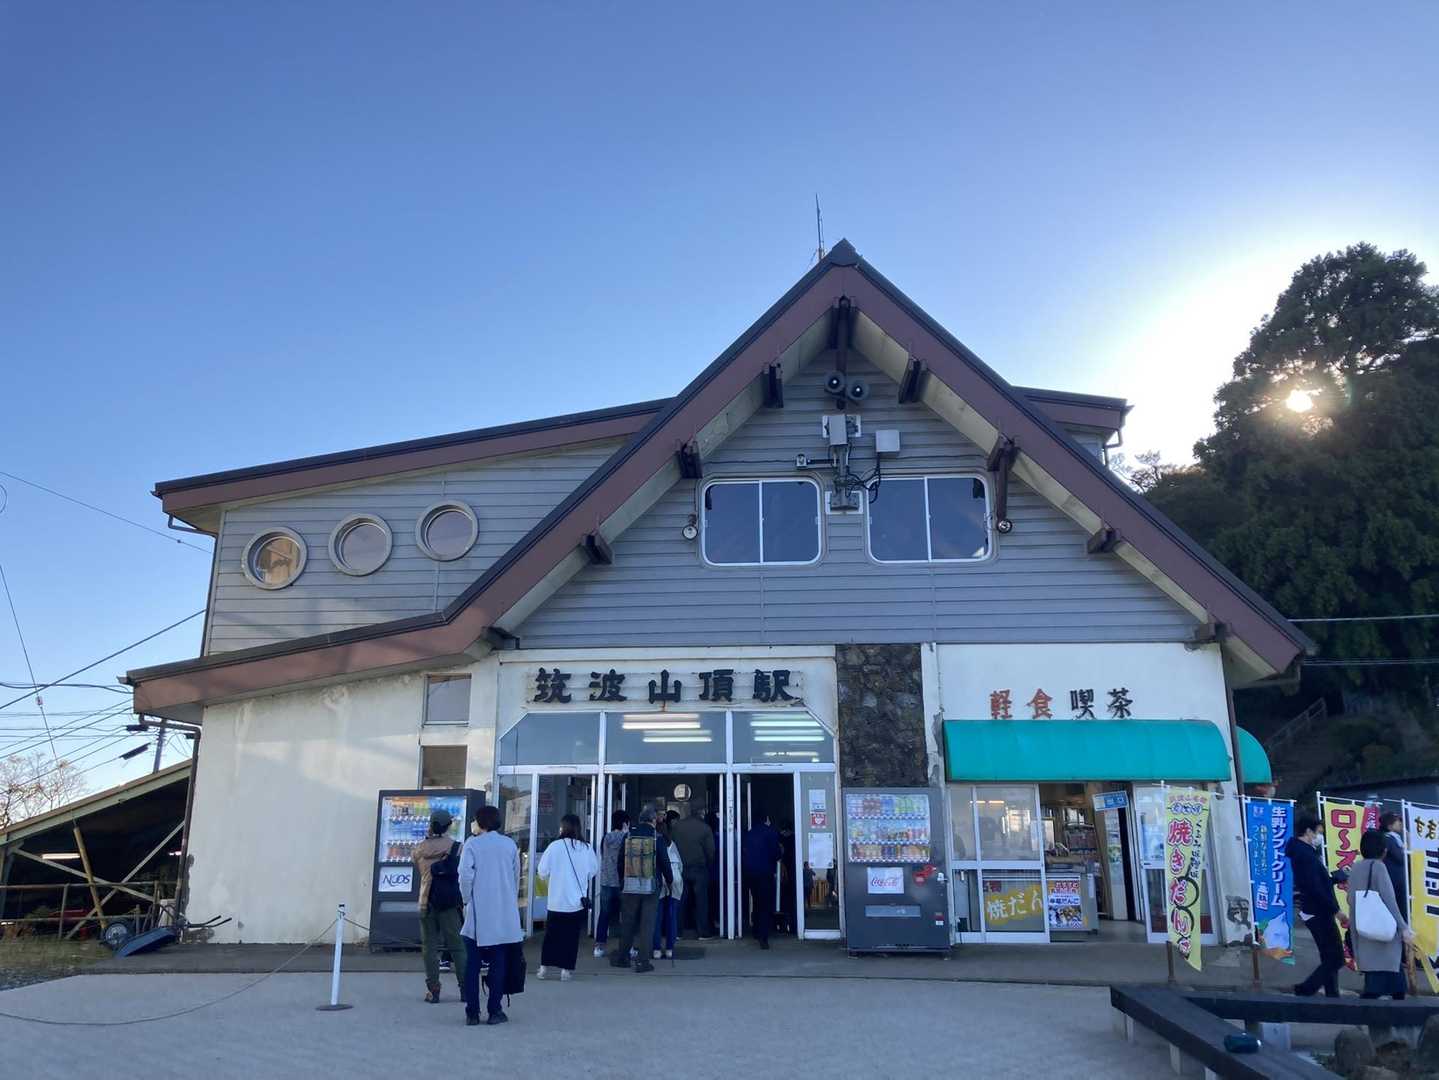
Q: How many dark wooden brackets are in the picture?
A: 9